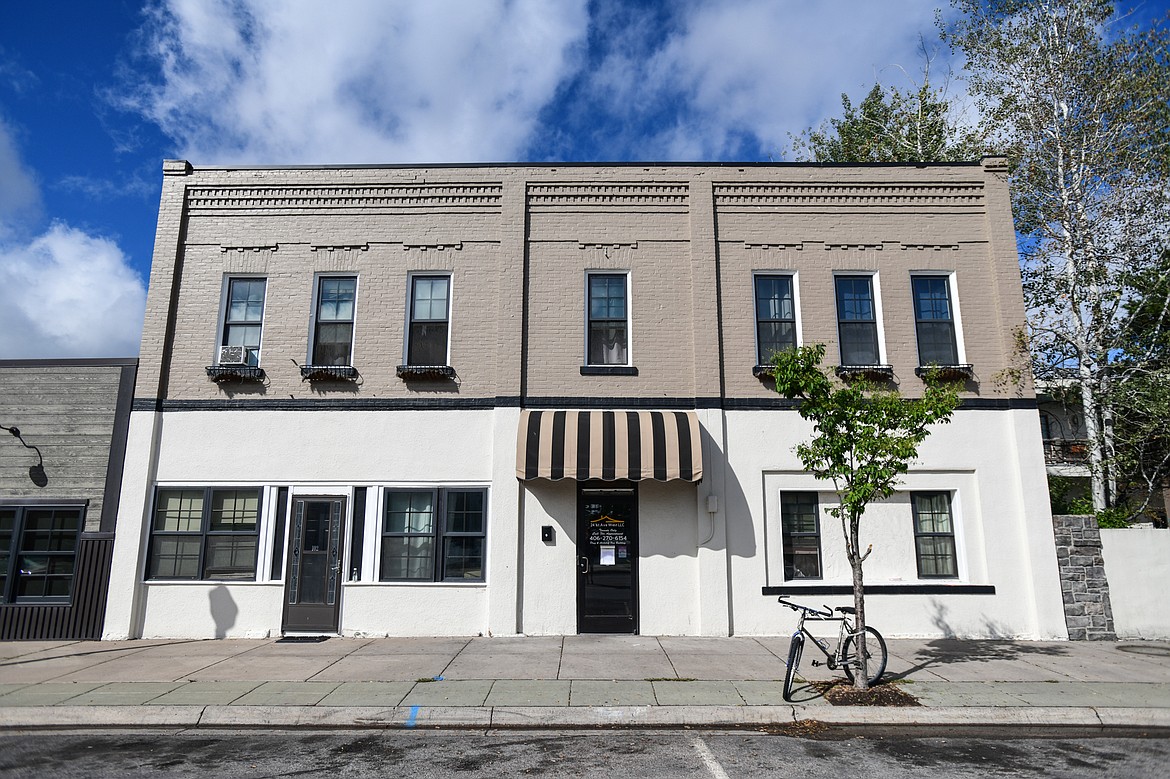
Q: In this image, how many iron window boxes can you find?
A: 6